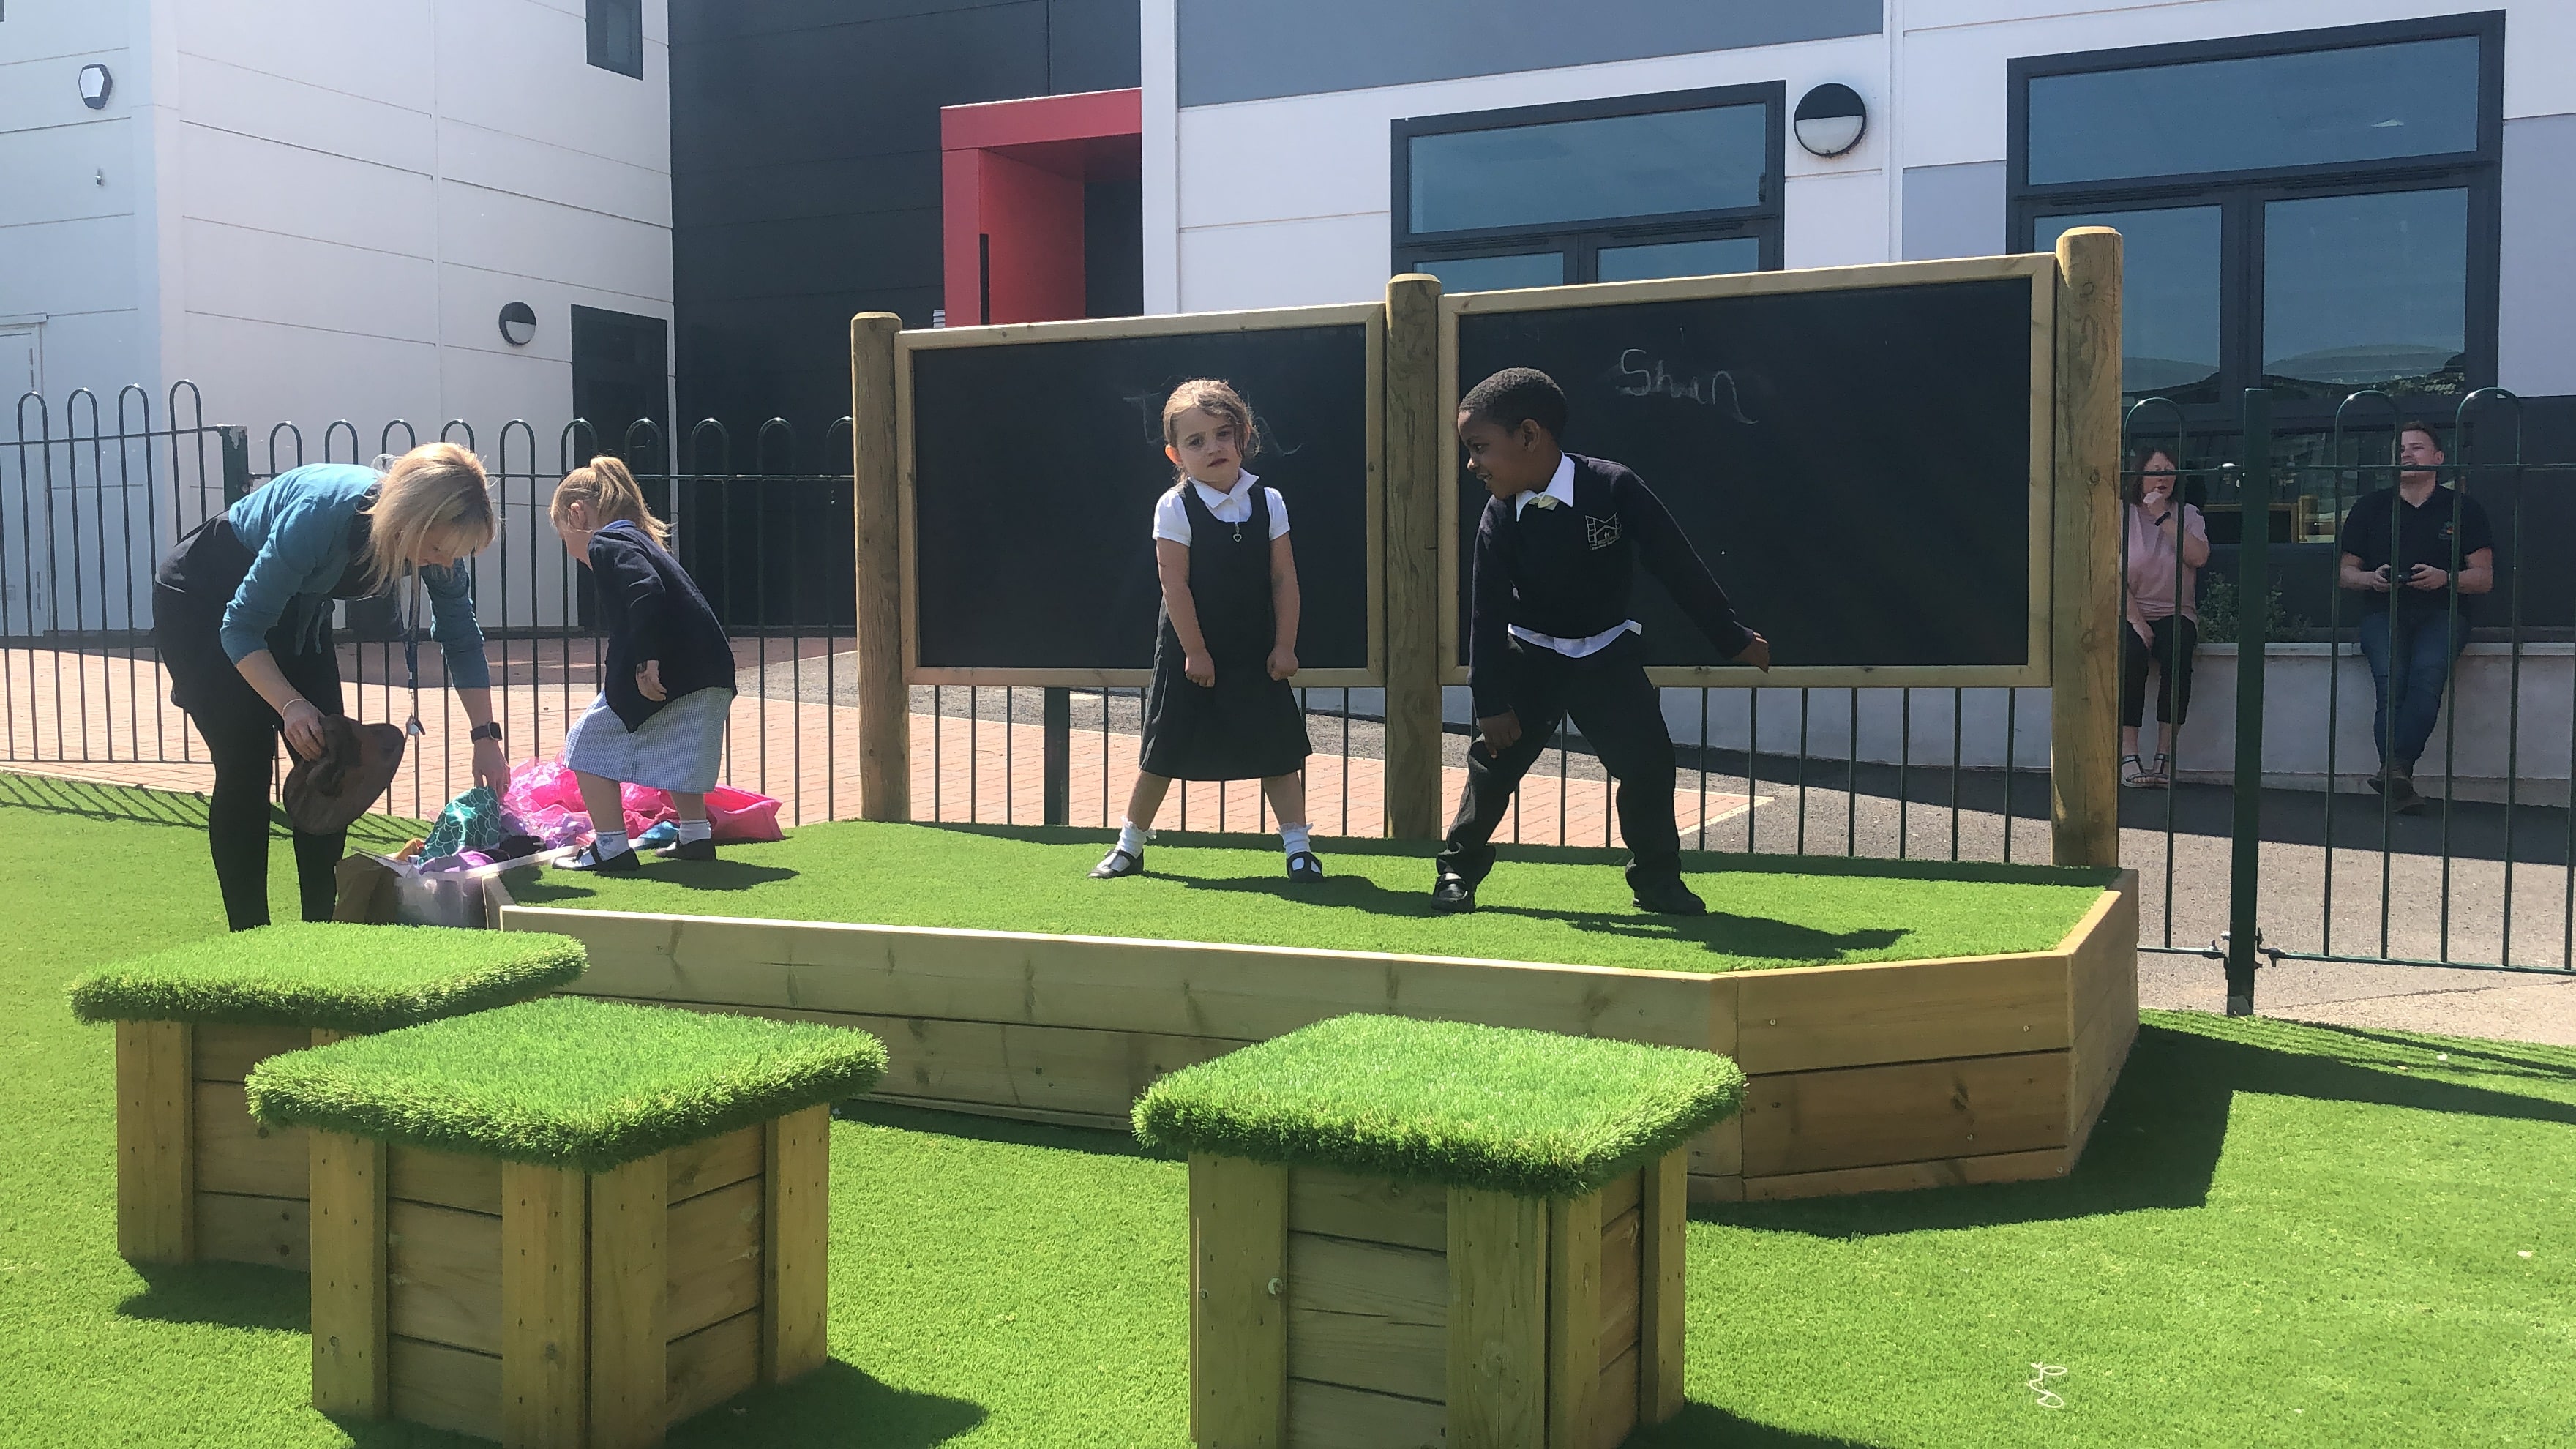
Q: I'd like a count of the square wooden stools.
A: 3